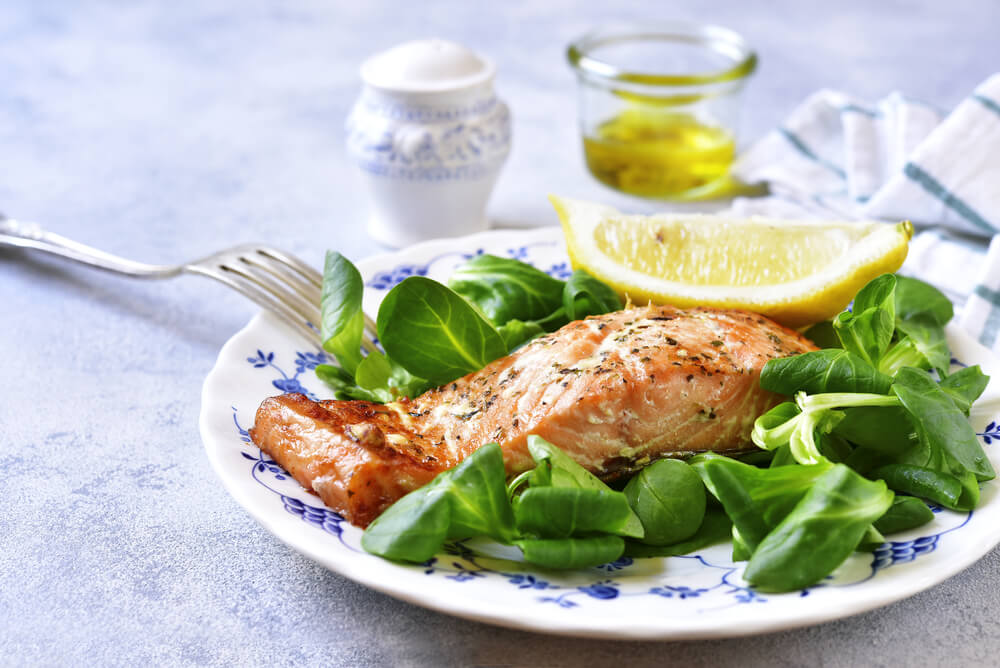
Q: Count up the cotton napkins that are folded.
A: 1